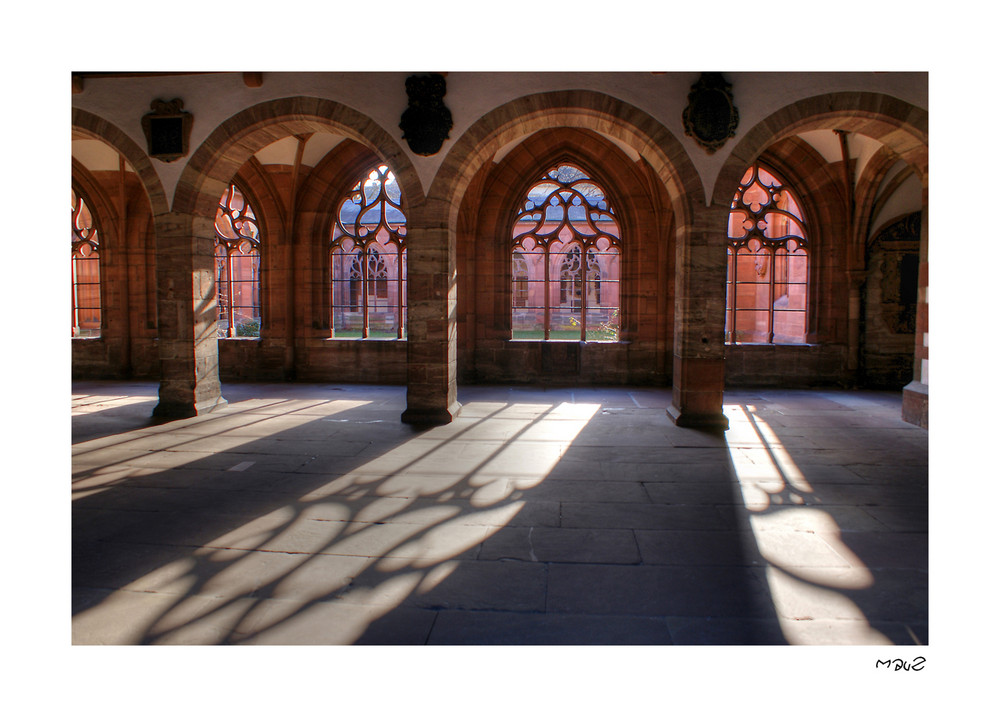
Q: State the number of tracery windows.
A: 5